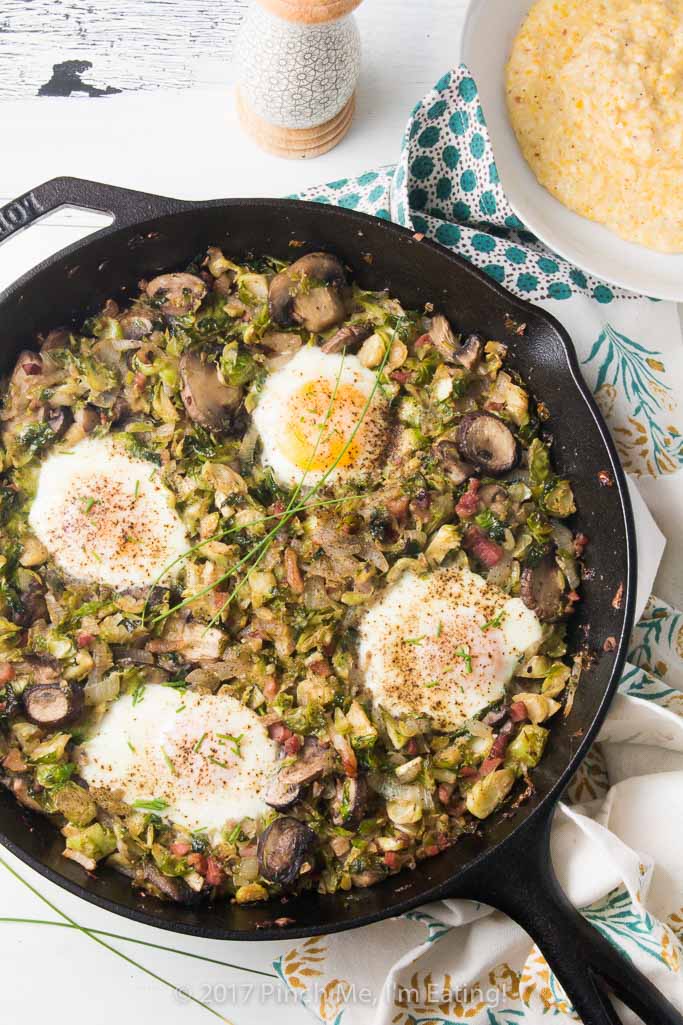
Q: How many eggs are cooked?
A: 4